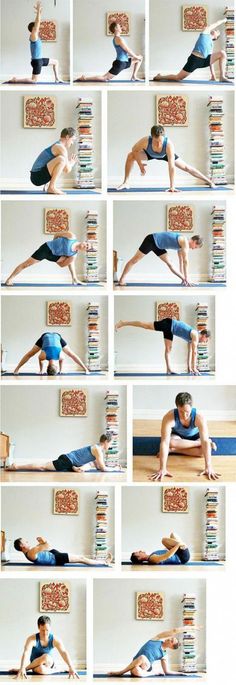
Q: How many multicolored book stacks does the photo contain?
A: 11